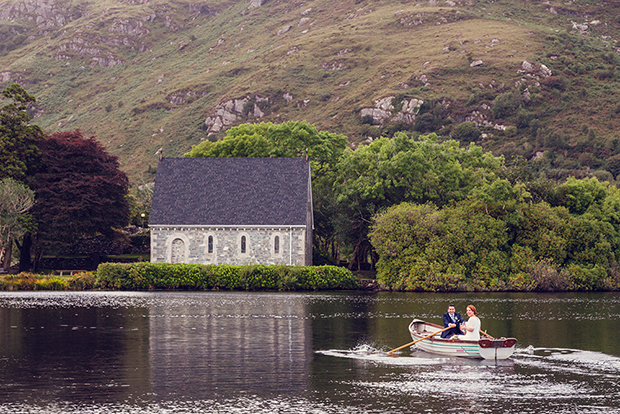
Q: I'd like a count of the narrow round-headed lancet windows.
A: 3